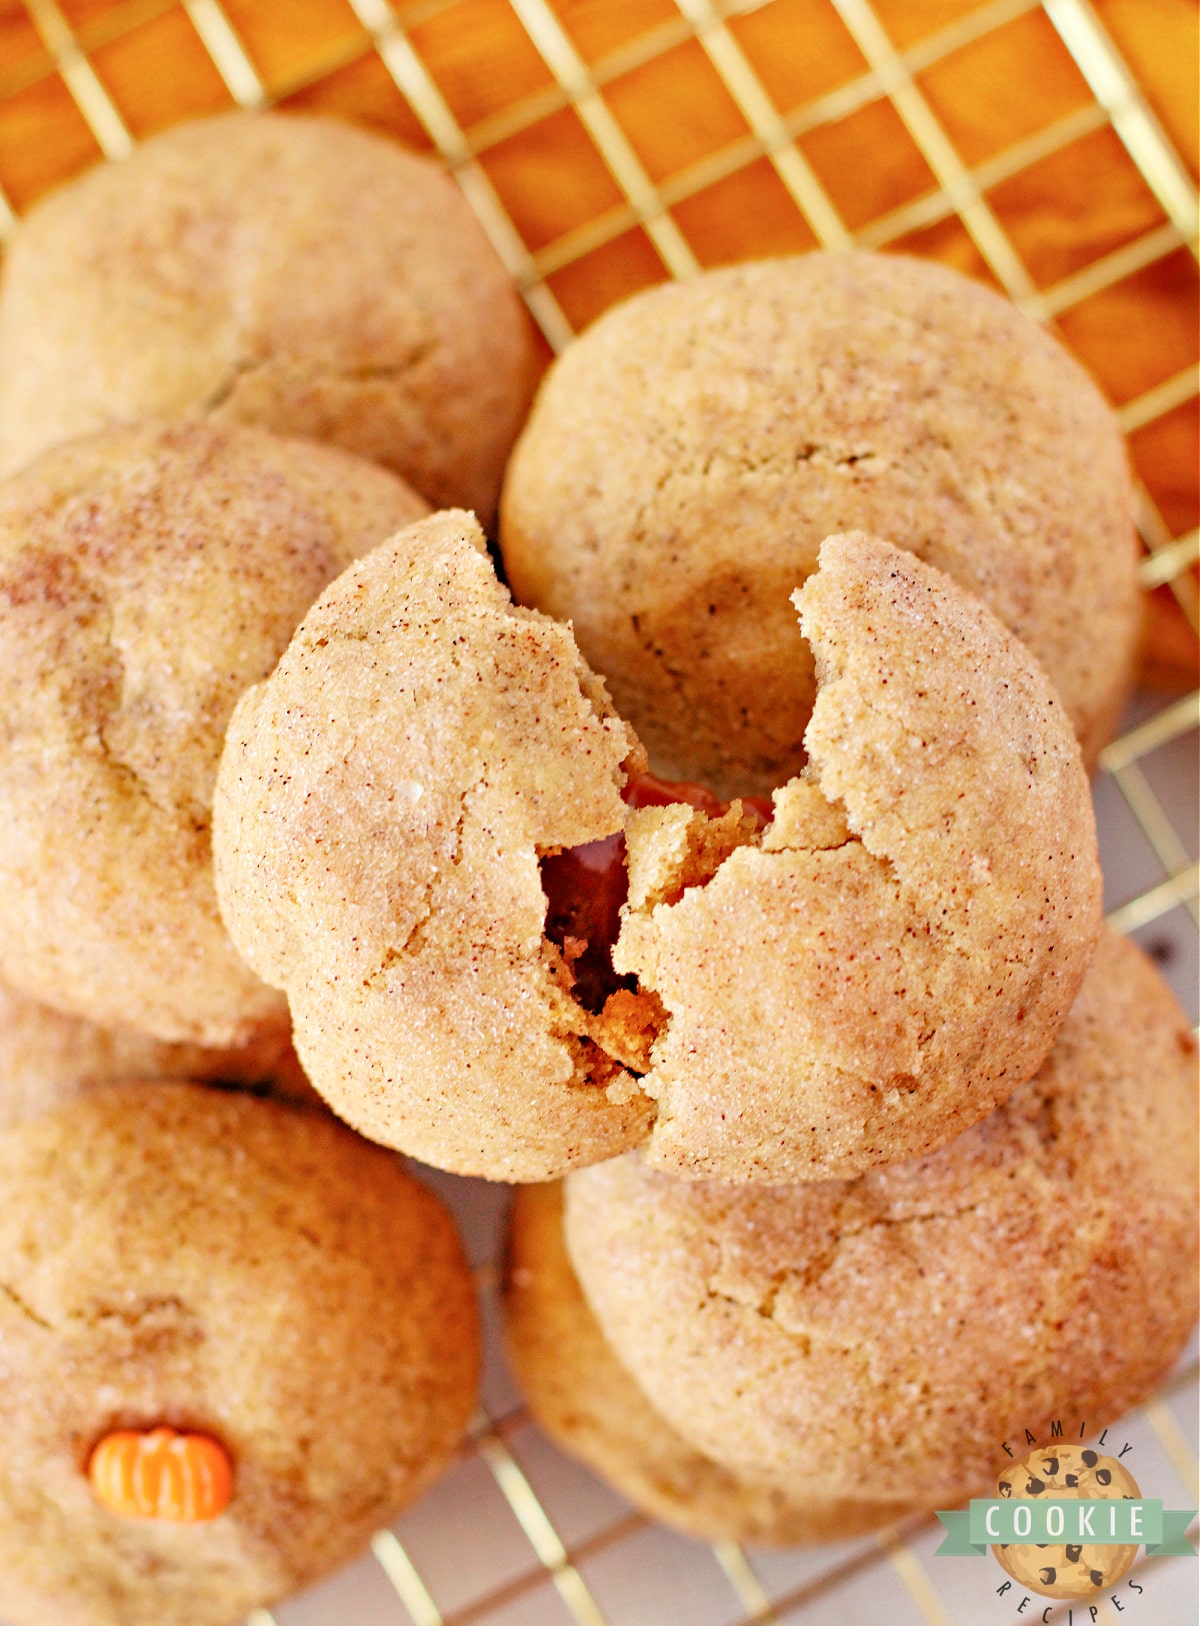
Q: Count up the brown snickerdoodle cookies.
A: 8